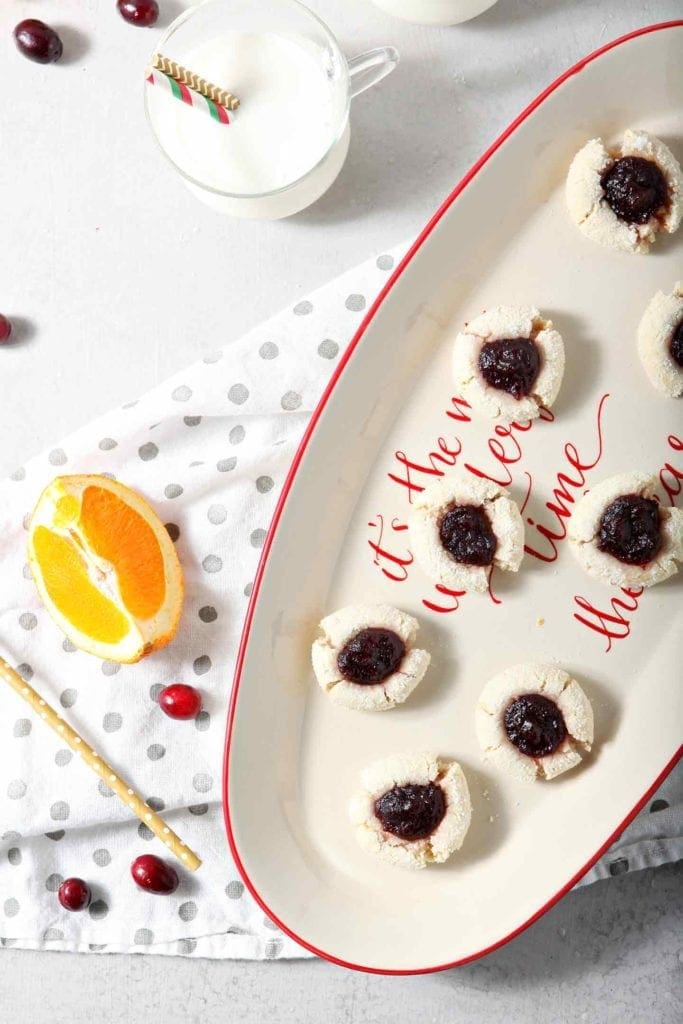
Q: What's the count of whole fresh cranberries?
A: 6